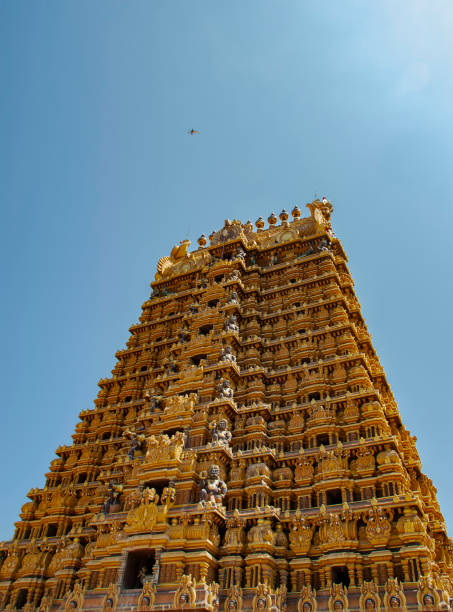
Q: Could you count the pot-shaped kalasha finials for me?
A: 7